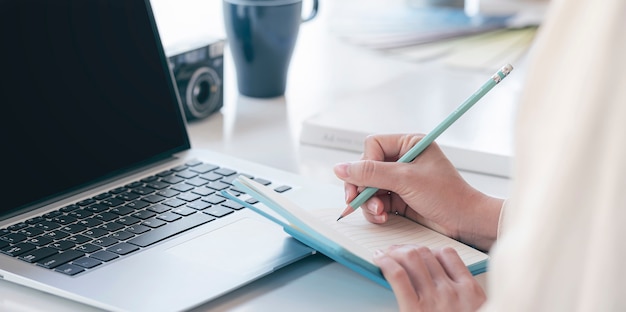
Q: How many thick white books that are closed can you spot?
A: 1